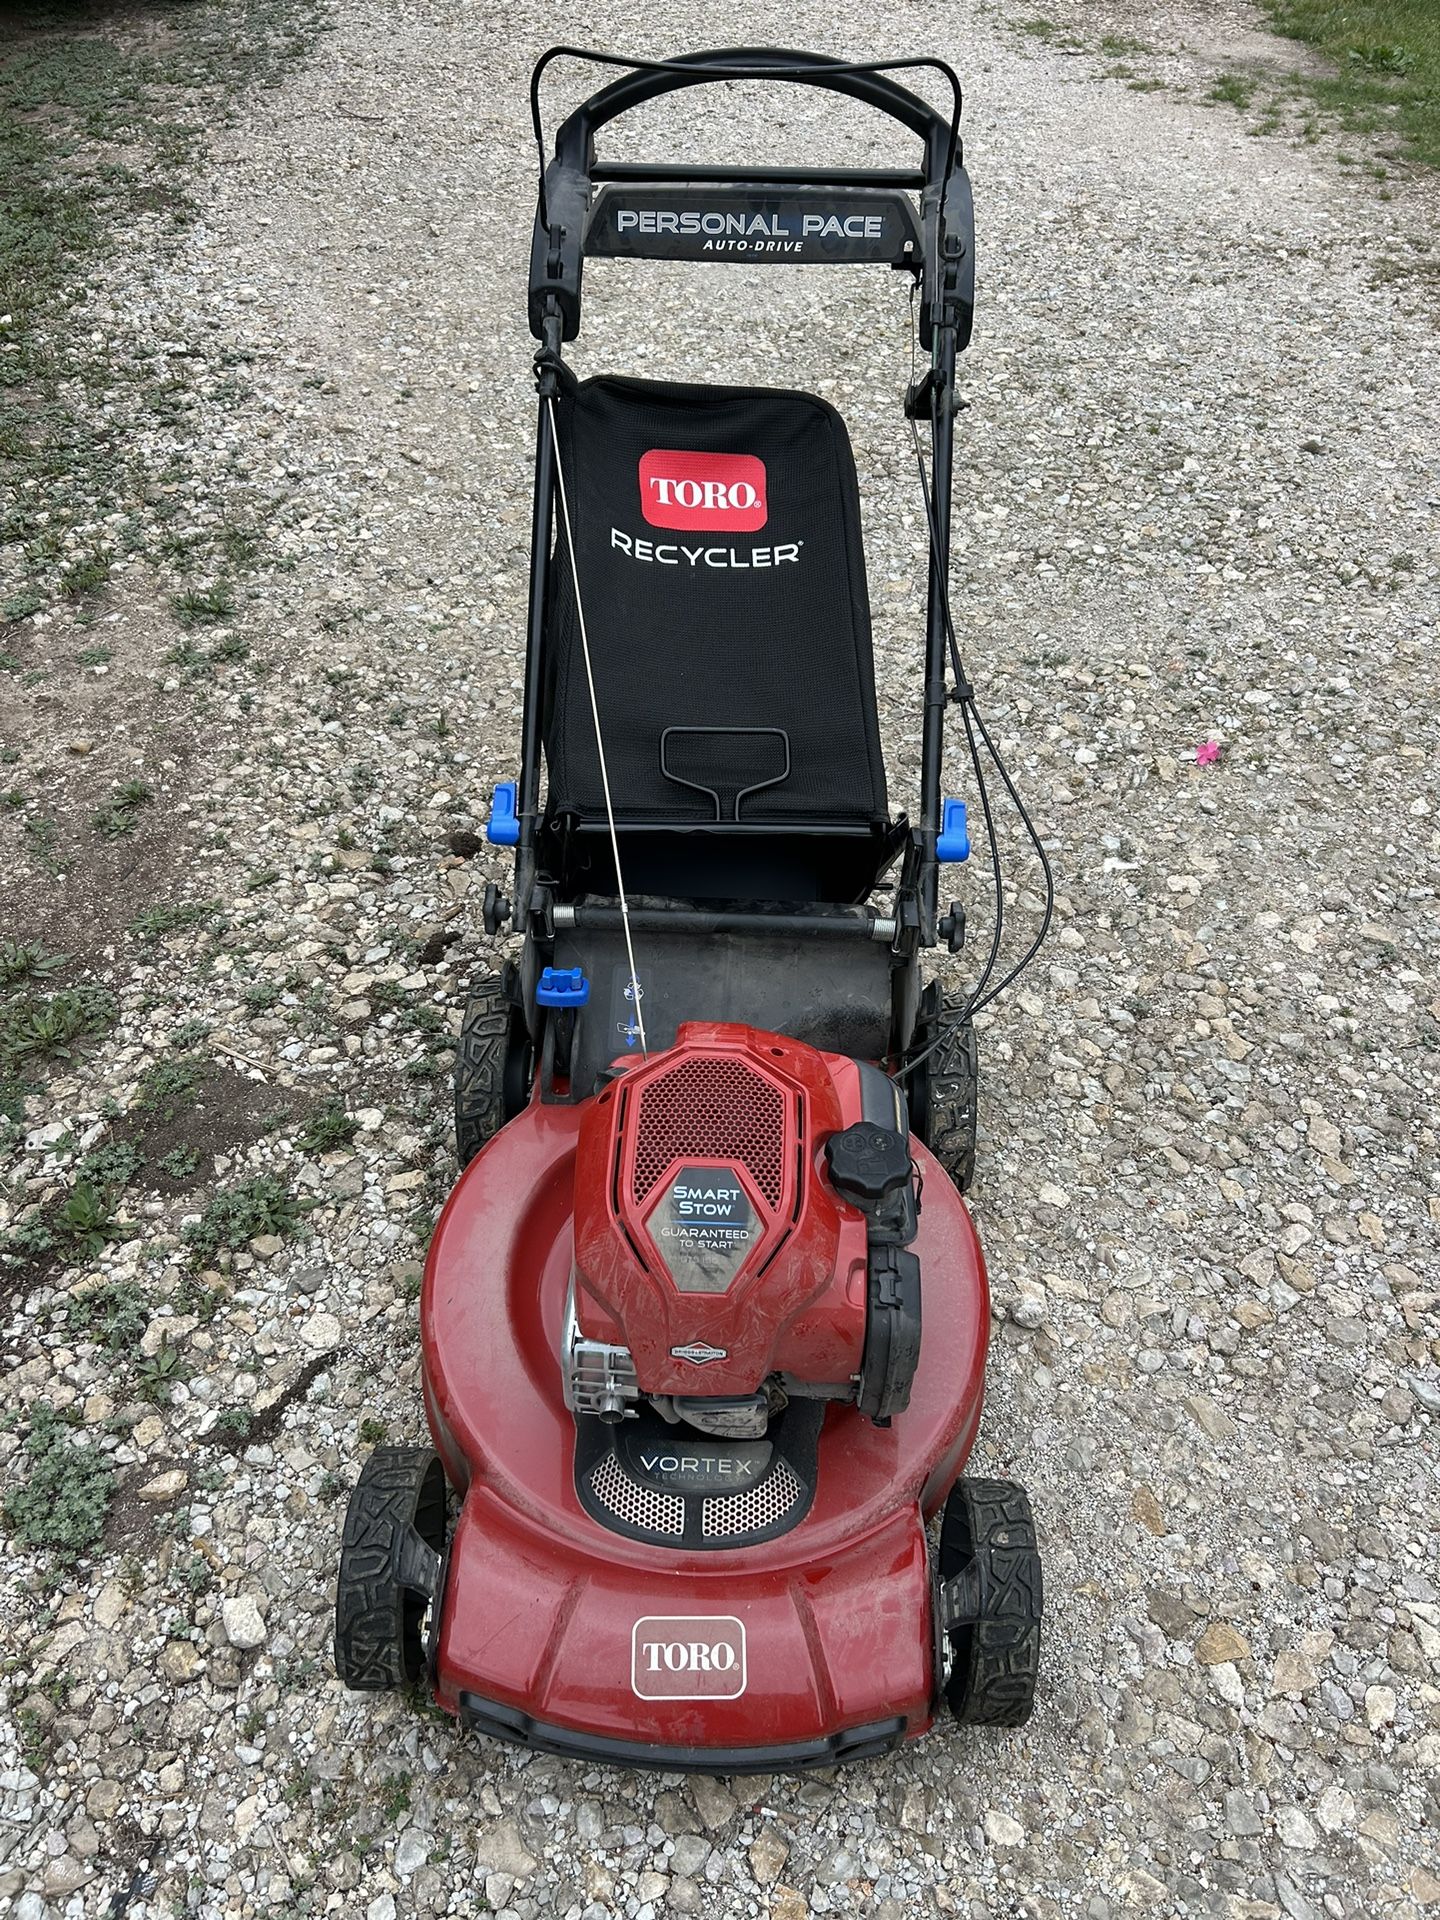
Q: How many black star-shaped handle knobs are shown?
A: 2